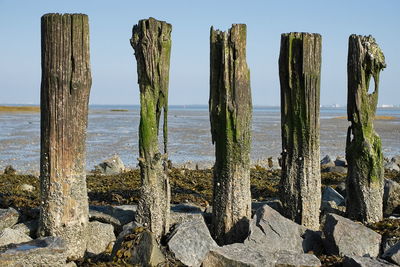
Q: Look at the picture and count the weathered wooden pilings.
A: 5